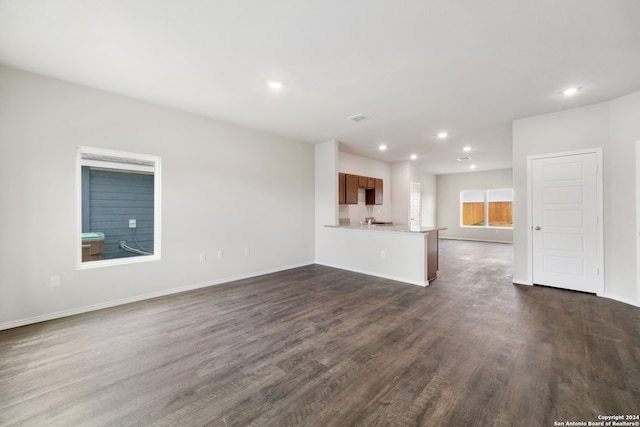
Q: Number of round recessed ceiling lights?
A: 7